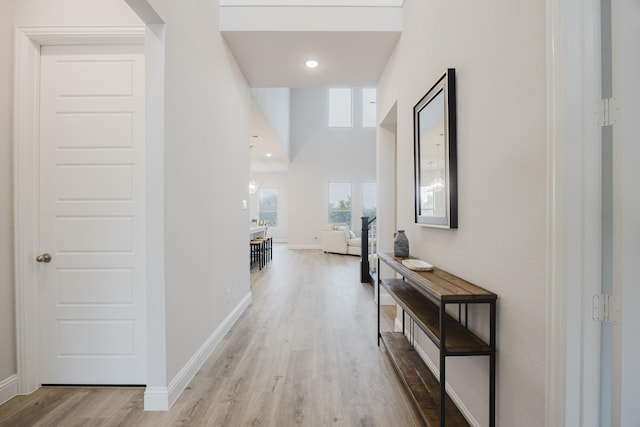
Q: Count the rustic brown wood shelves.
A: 3